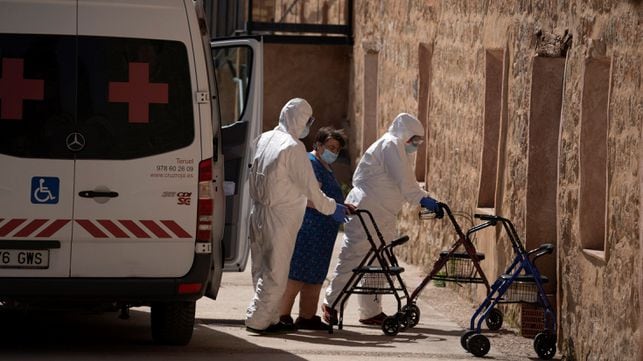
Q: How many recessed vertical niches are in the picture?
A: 5